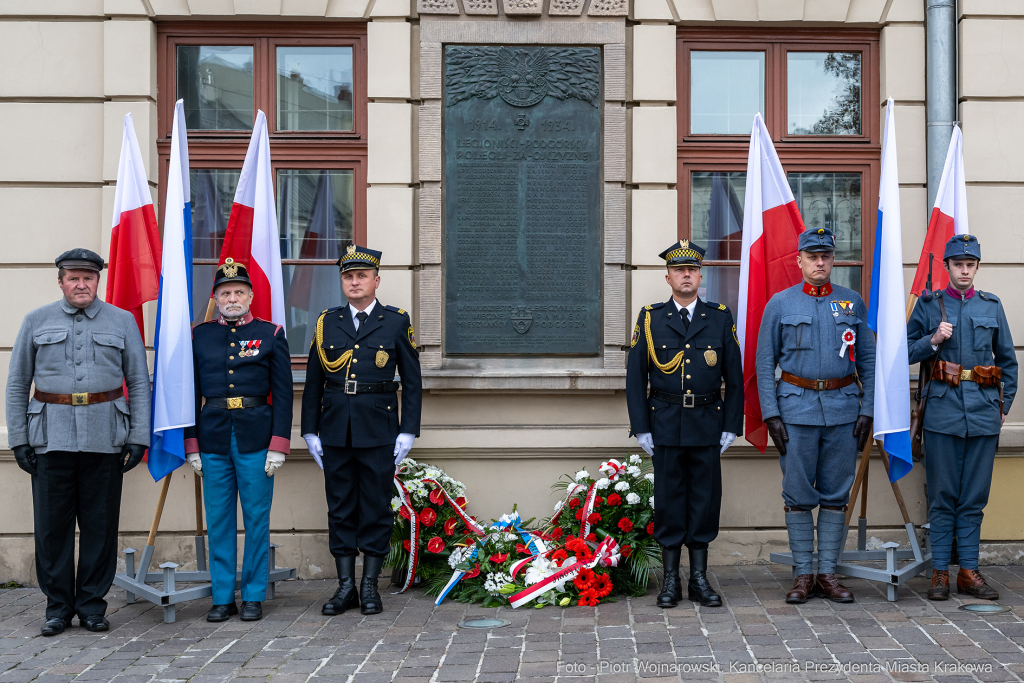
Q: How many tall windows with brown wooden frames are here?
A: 2